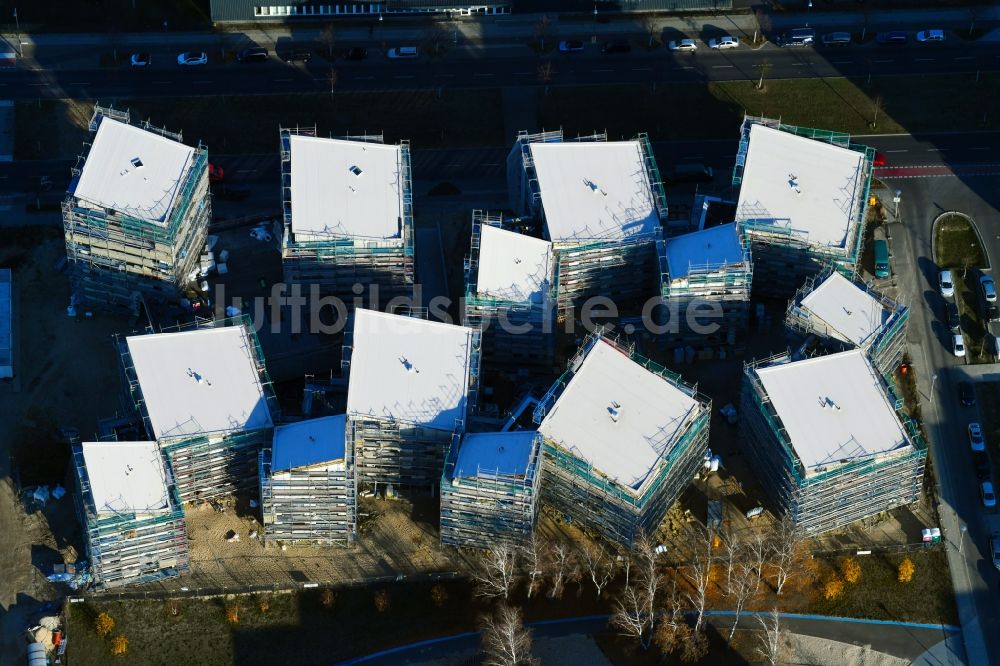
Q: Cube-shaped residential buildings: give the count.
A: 14